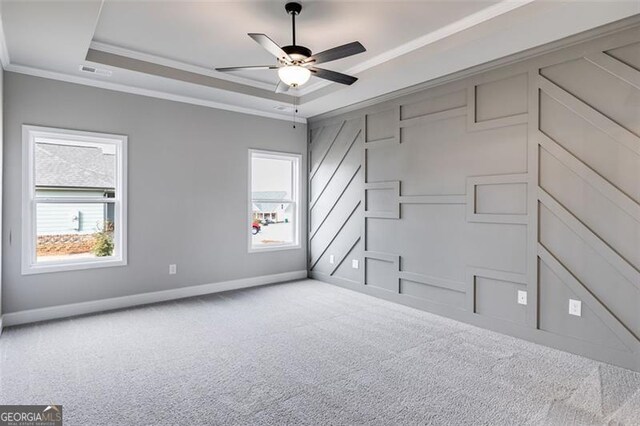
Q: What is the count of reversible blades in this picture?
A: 5